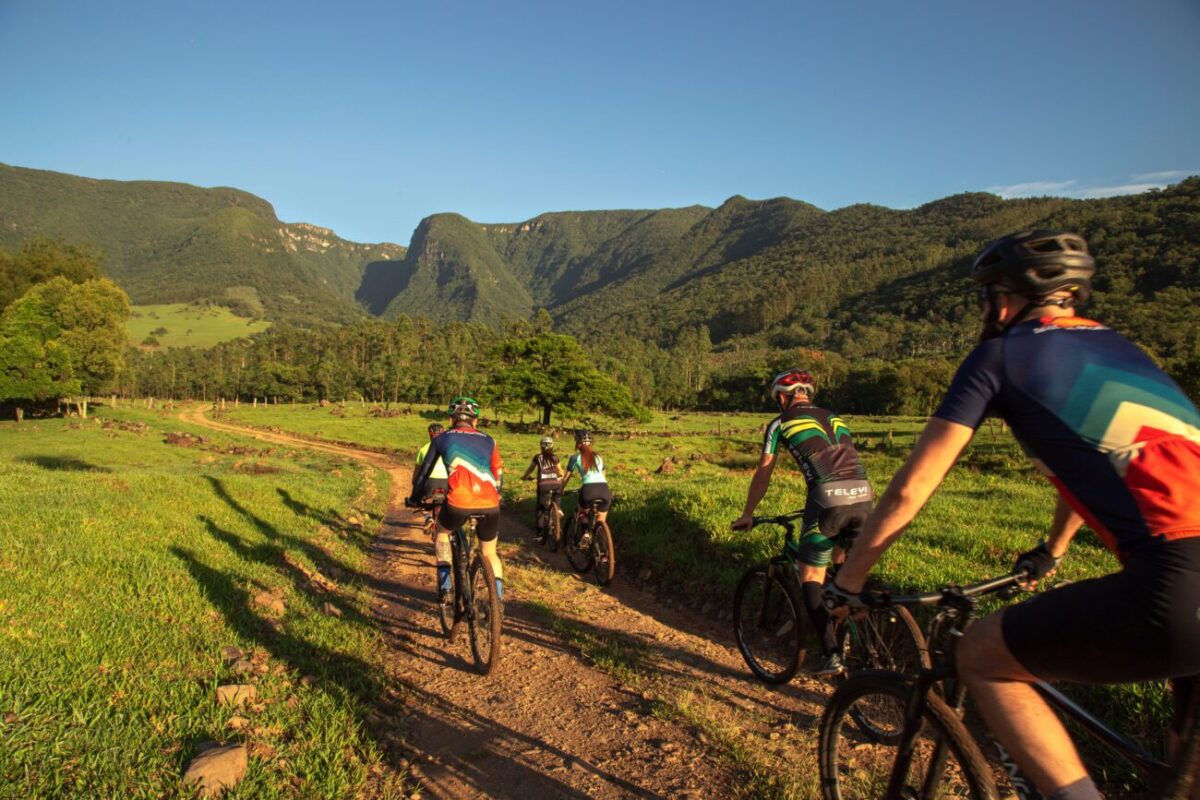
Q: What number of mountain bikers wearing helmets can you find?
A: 6